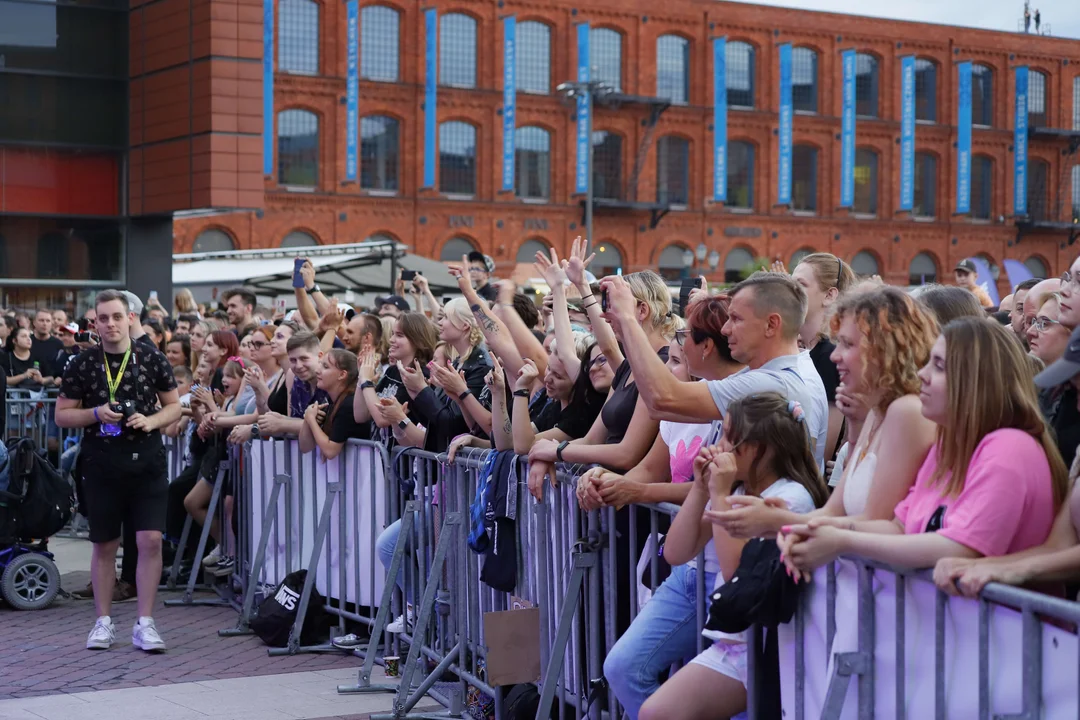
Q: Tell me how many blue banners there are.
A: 11